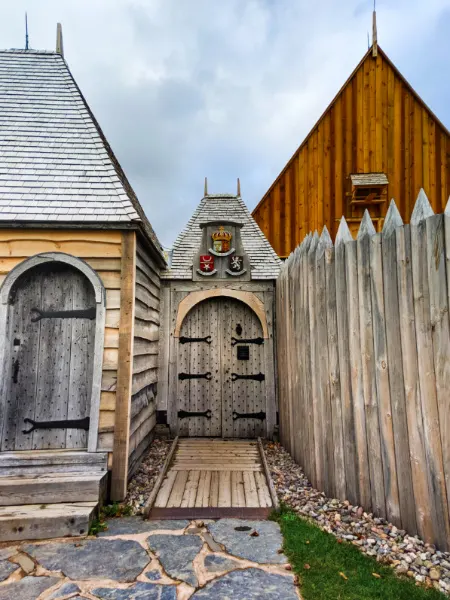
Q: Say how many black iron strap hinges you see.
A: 8